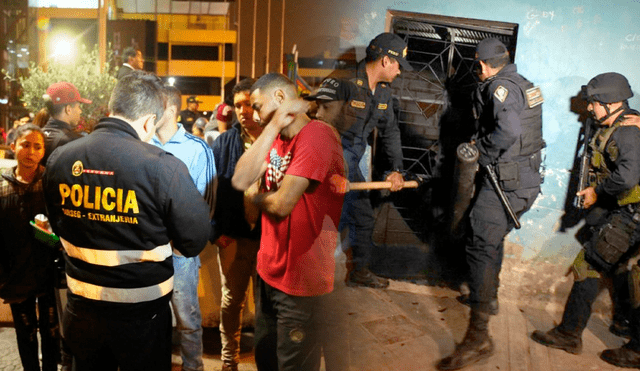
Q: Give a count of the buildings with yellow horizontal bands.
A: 1